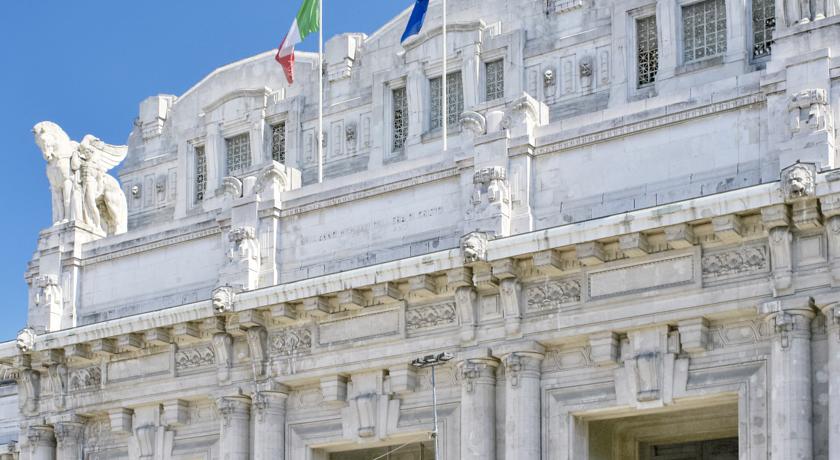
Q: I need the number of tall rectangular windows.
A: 9